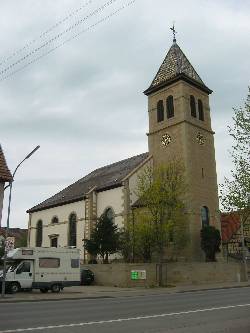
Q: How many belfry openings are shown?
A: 4